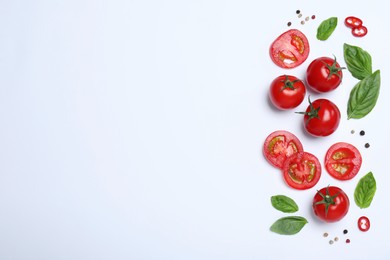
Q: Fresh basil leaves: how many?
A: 6